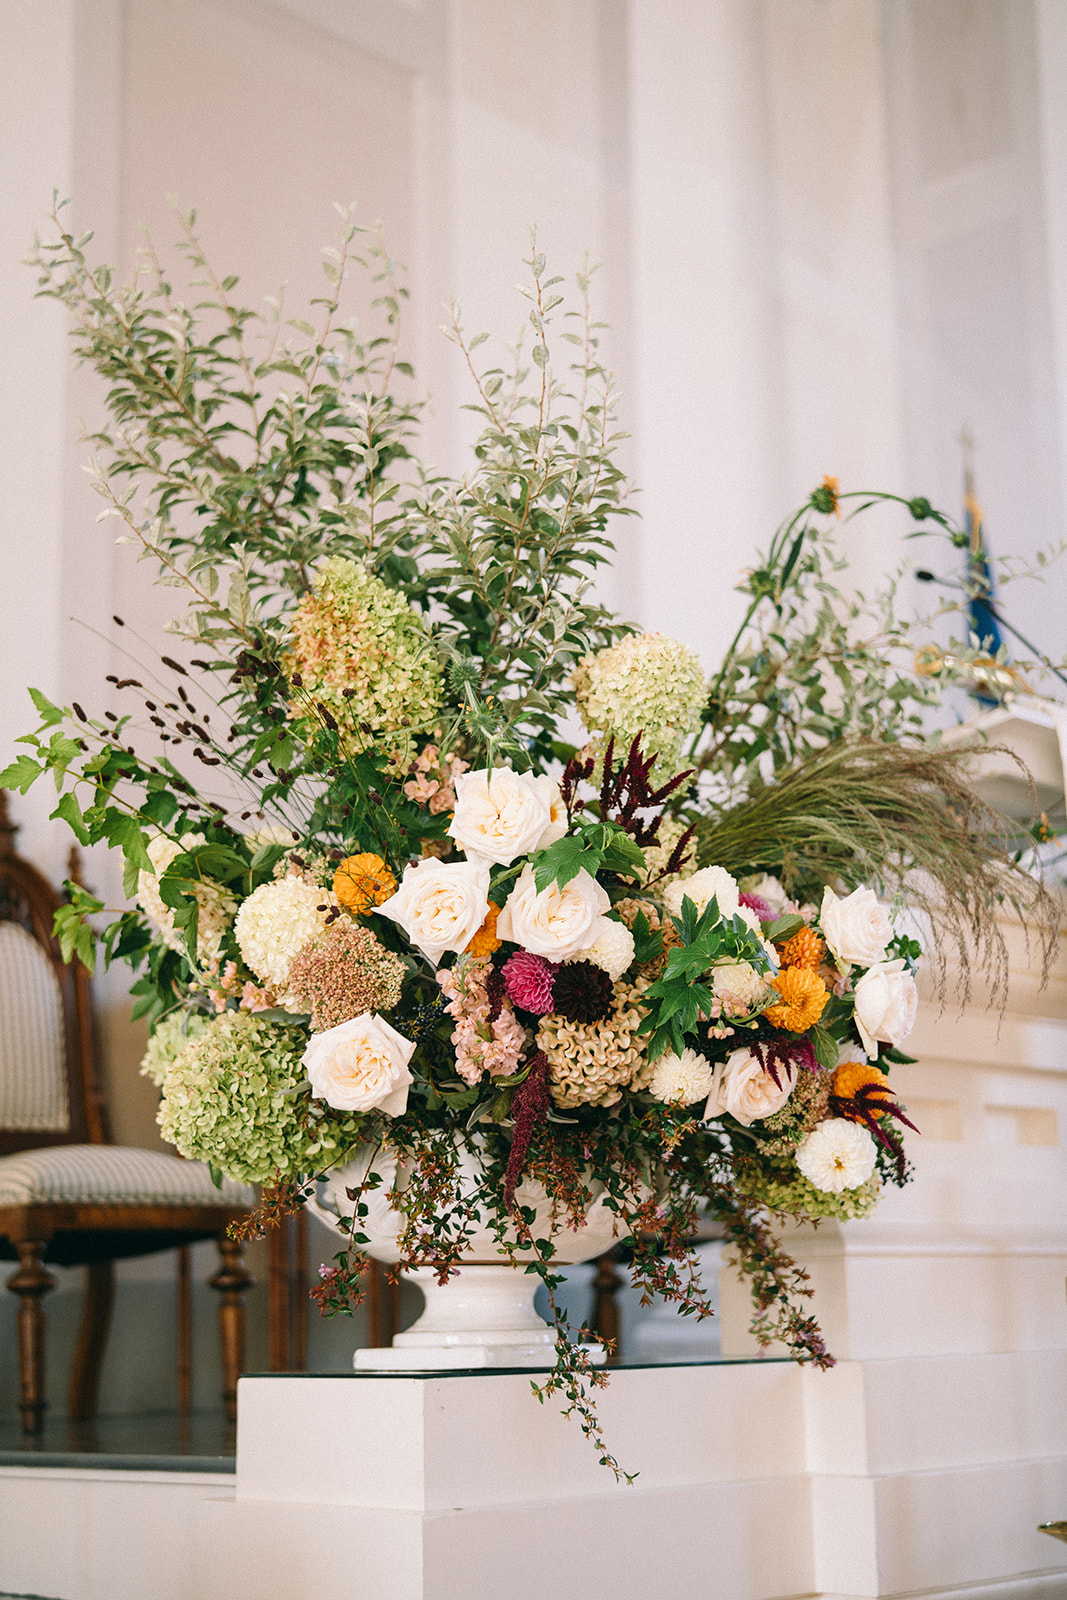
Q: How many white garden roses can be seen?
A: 7